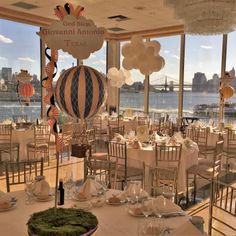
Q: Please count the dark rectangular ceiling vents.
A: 3